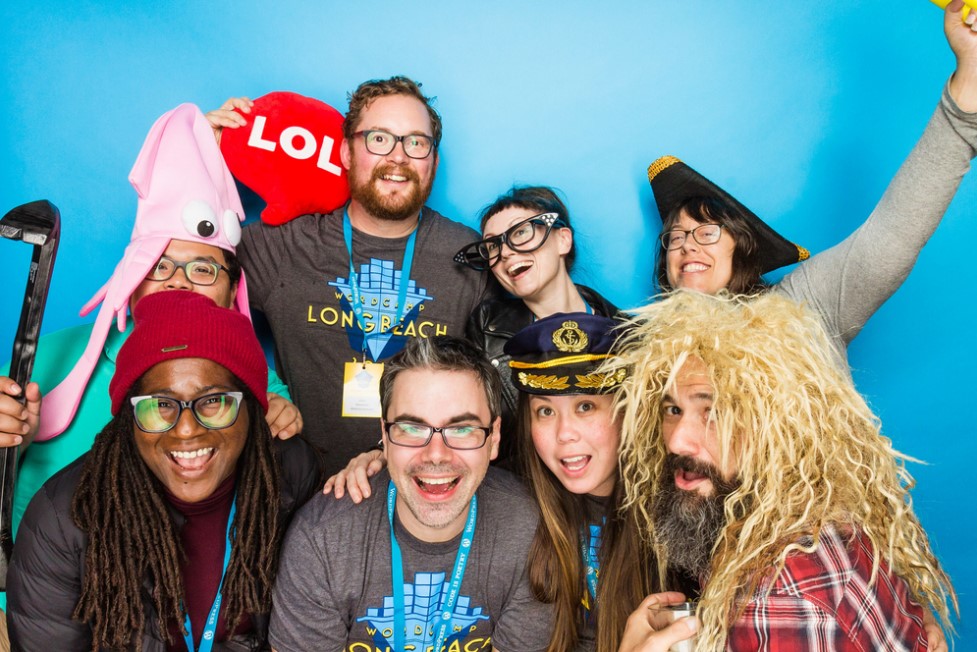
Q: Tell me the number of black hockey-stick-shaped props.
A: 1